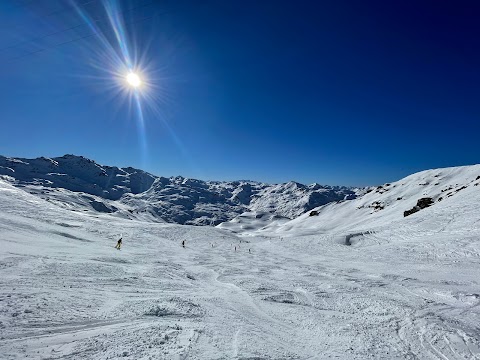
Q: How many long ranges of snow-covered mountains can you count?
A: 1